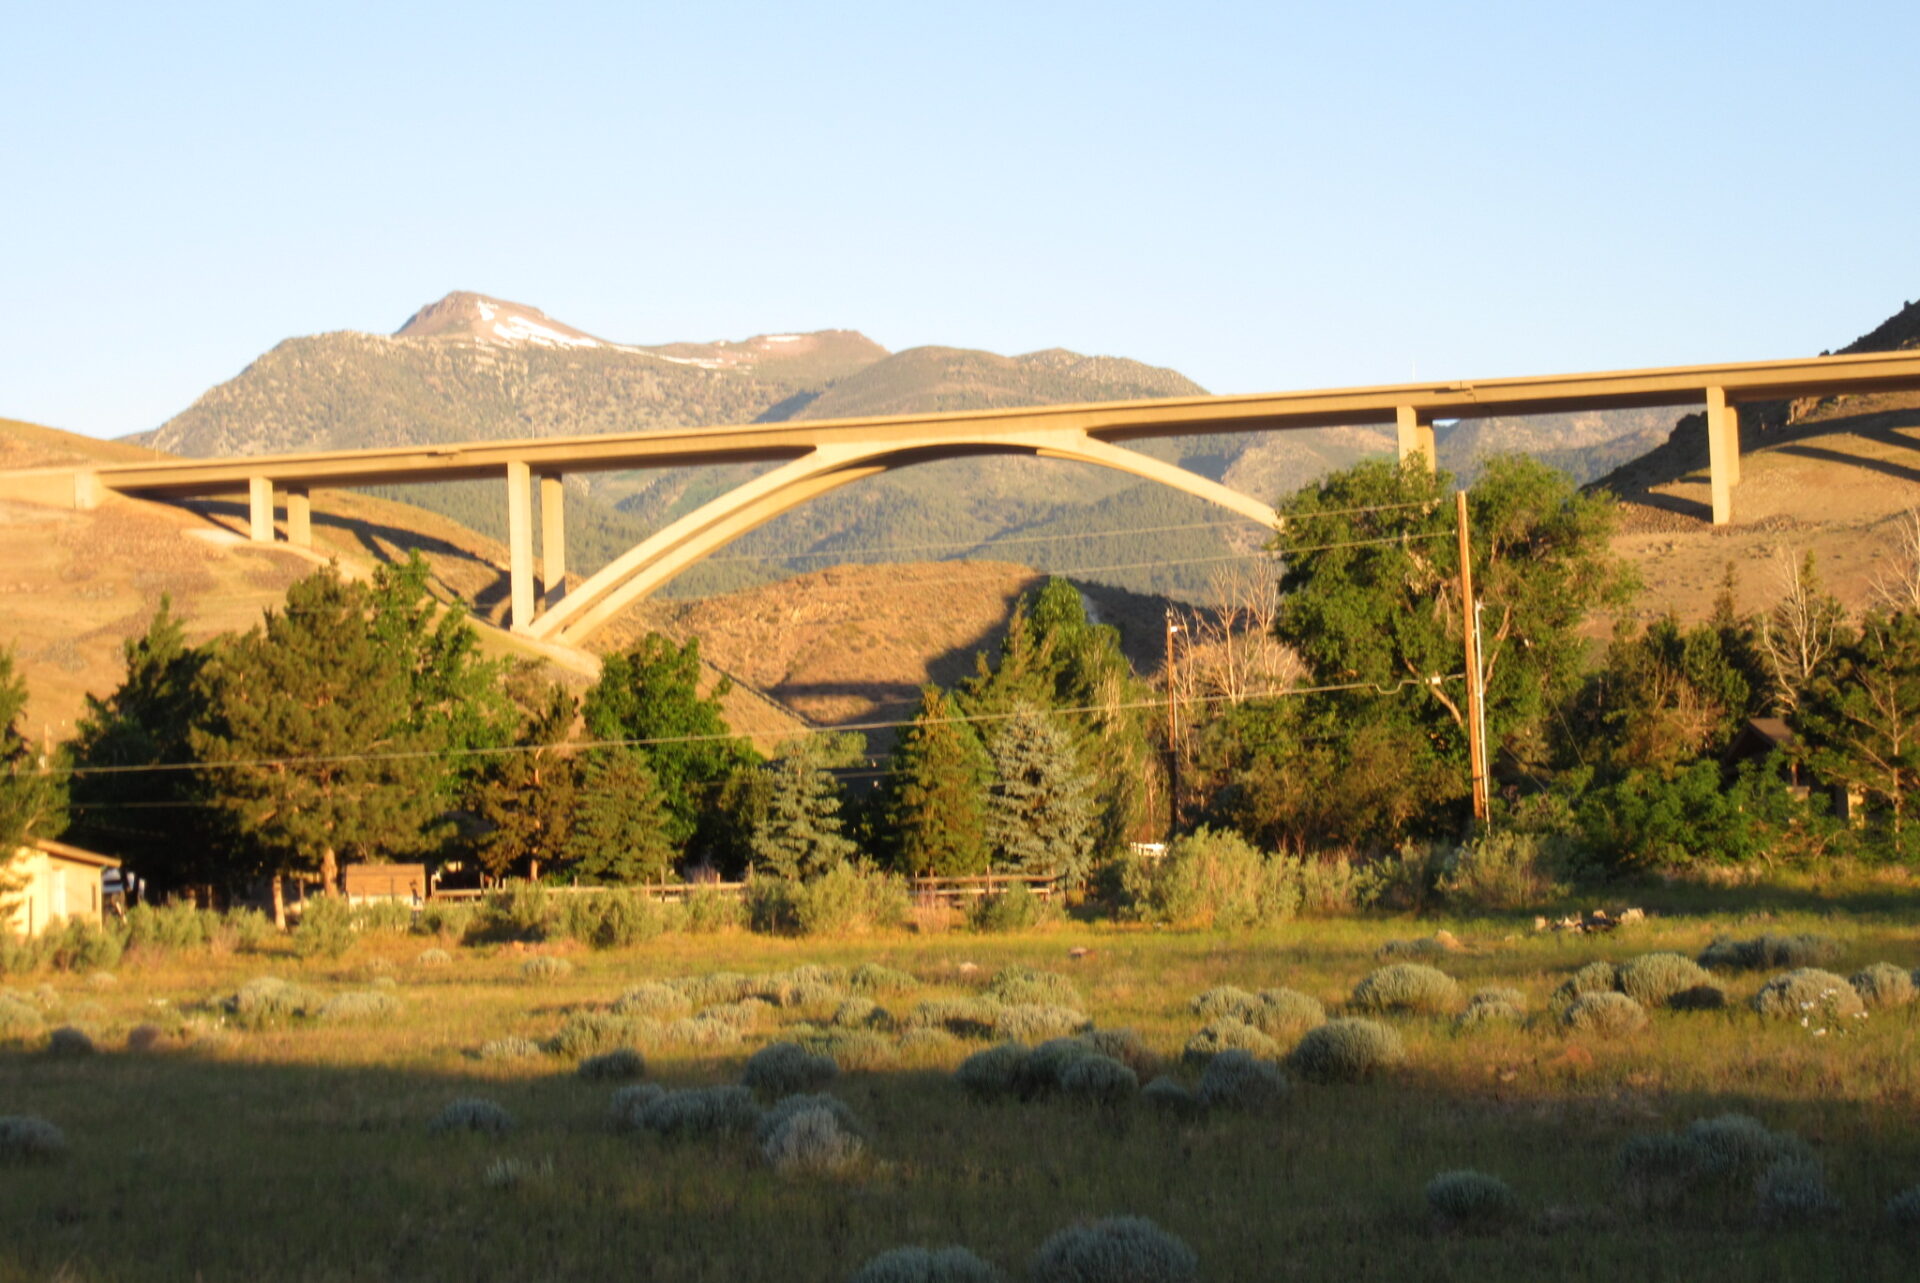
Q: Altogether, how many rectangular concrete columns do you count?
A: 8